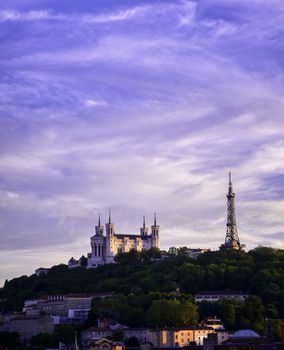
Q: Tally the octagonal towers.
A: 4